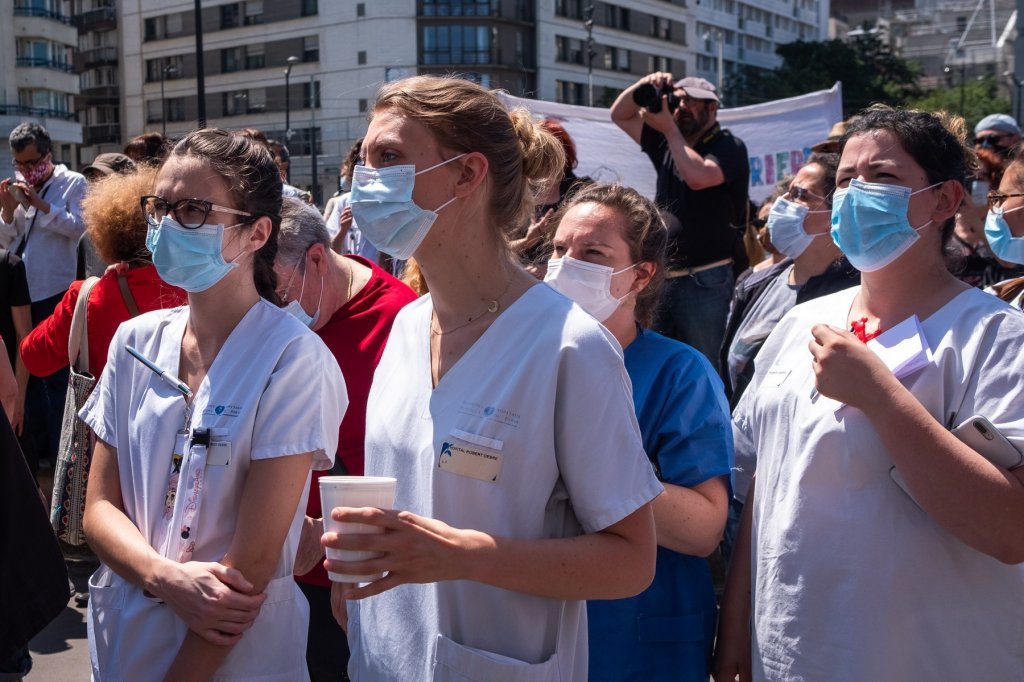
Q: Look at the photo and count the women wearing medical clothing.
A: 4